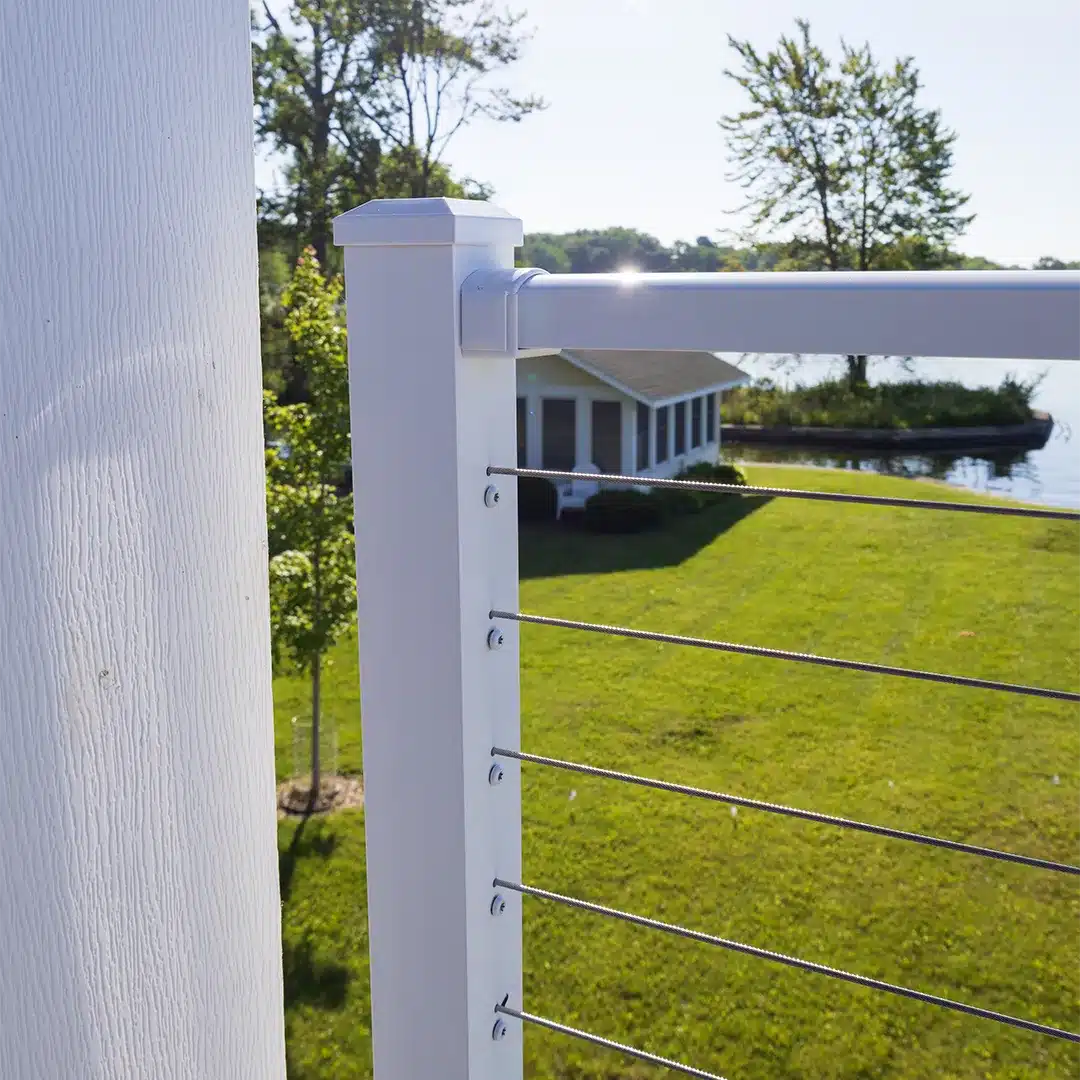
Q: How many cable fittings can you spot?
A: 5